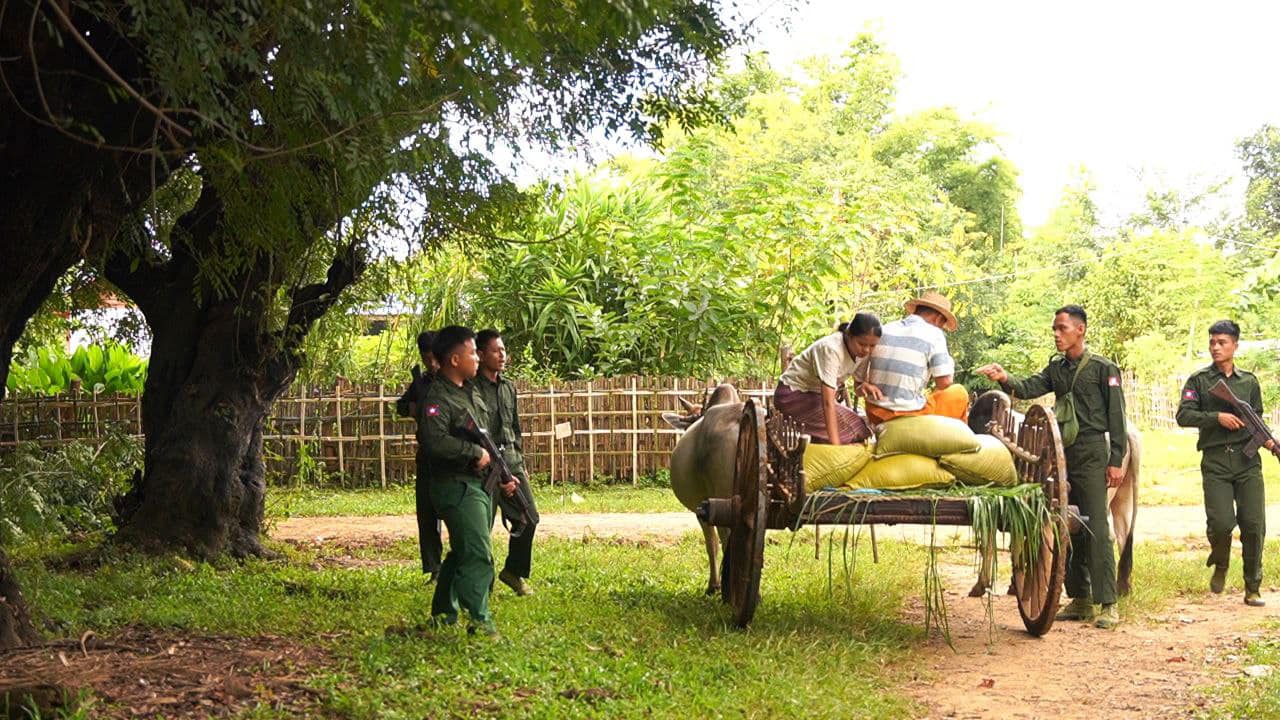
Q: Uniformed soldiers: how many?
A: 5